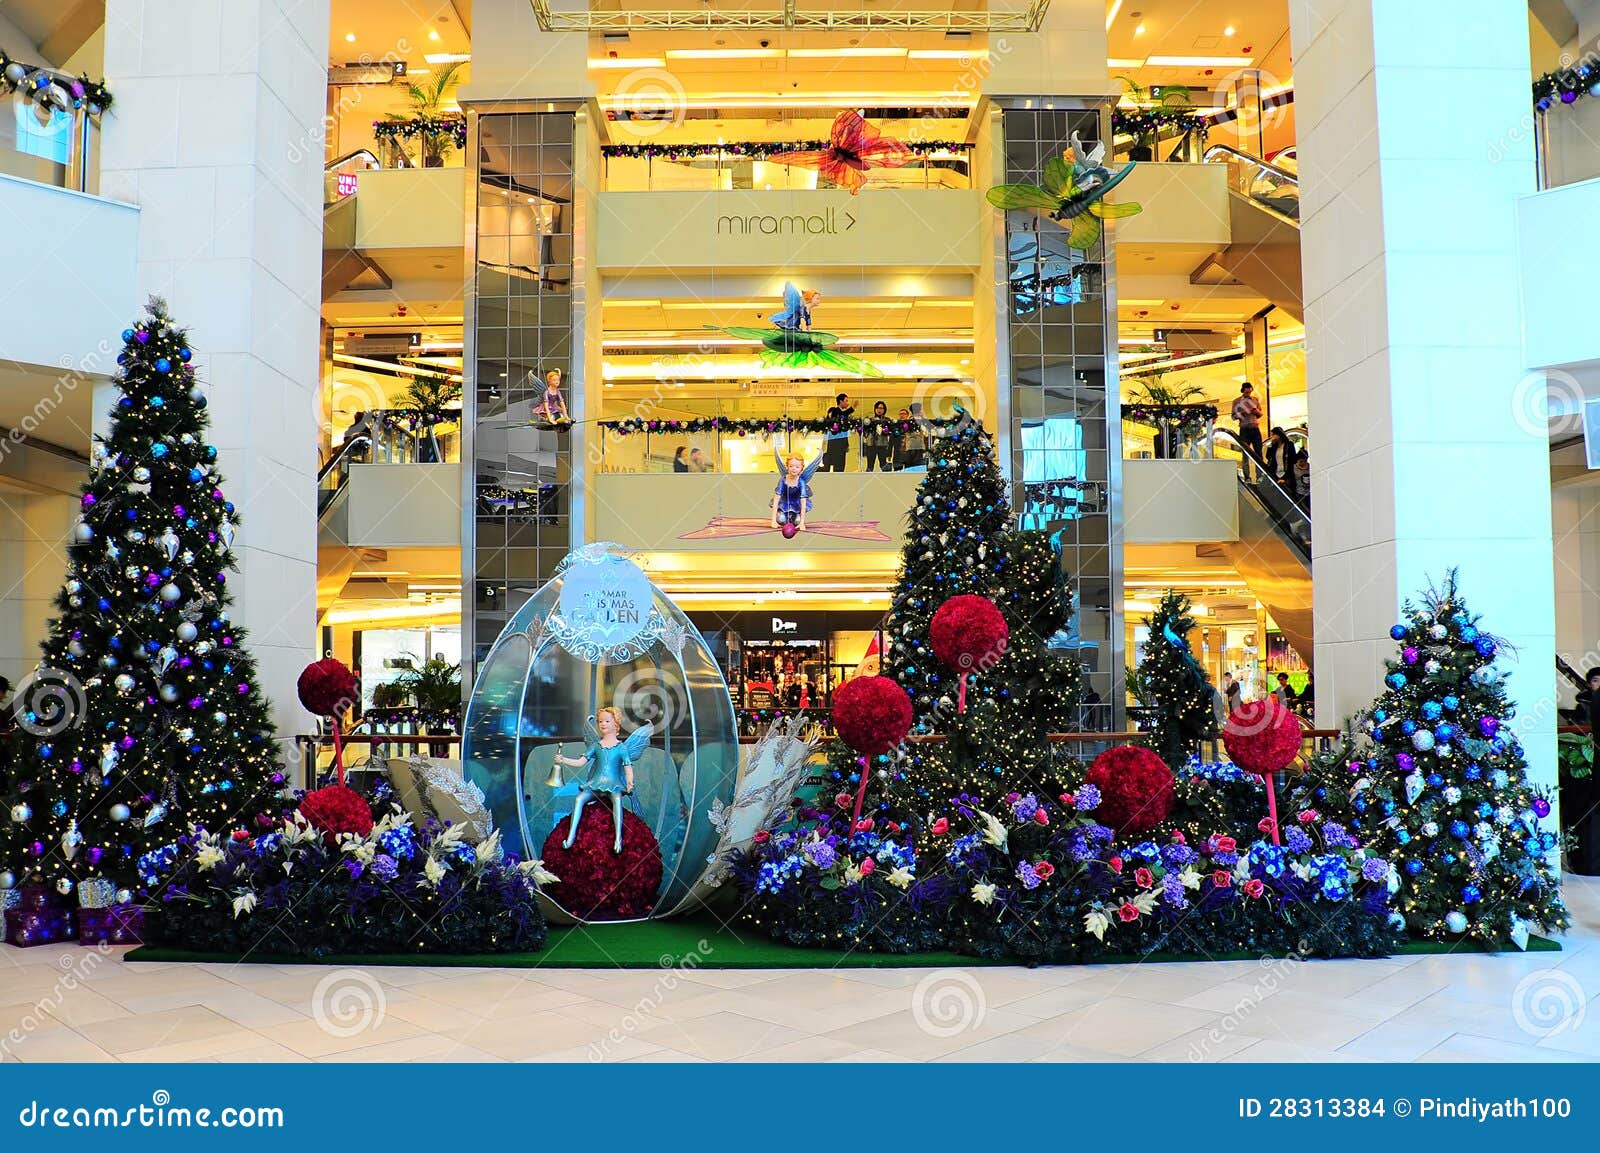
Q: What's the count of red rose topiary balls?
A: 7